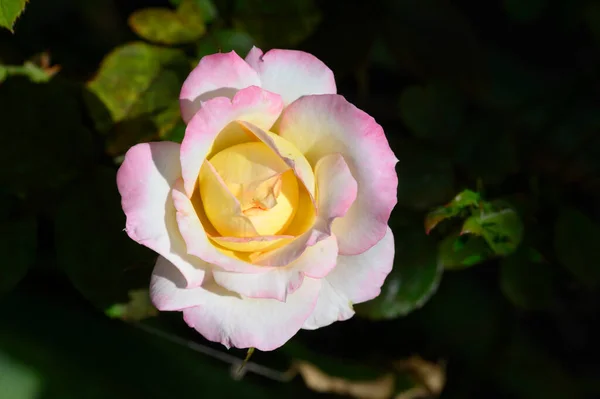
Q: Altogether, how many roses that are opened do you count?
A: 1